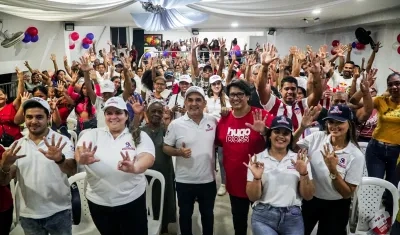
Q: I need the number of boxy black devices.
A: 3